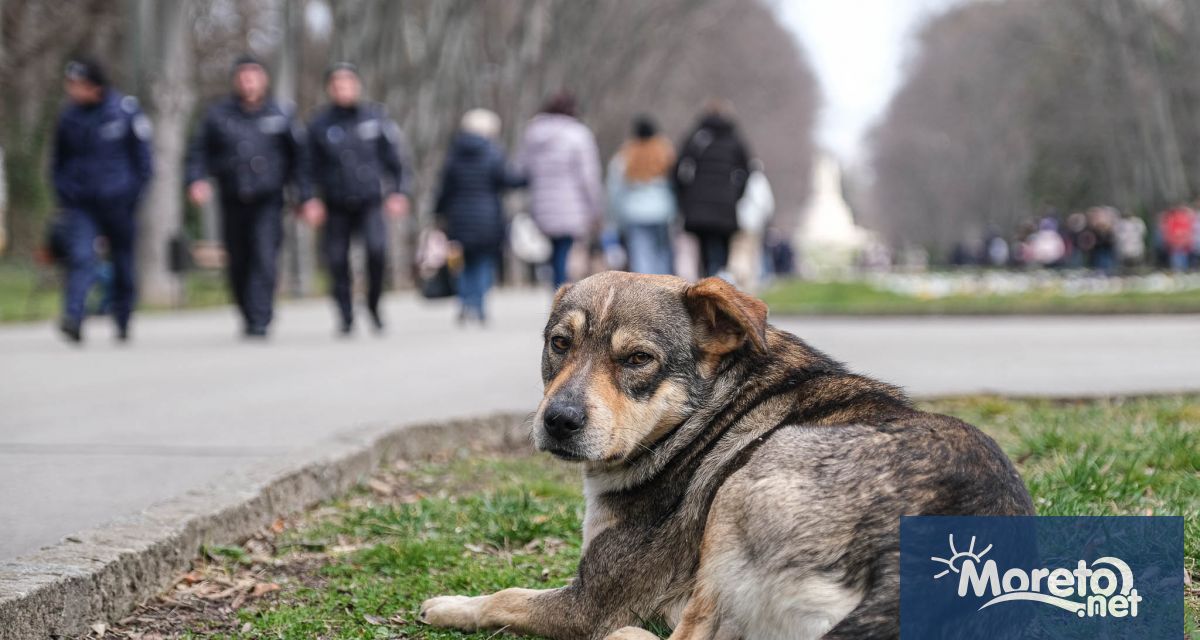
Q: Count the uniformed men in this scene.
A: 3